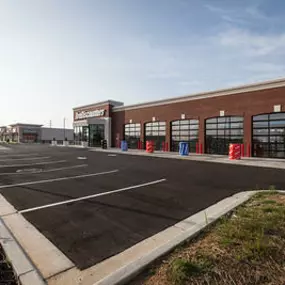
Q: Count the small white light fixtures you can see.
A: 5